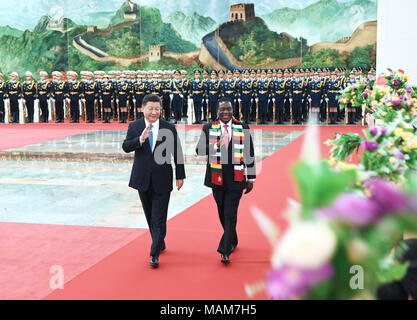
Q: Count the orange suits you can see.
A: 0